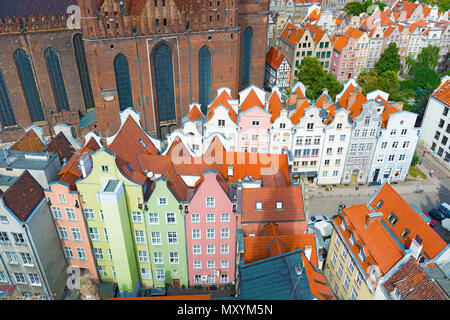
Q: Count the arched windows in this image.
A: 8